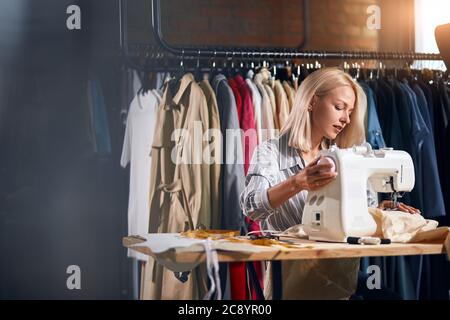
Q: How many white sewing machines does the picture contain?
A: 1